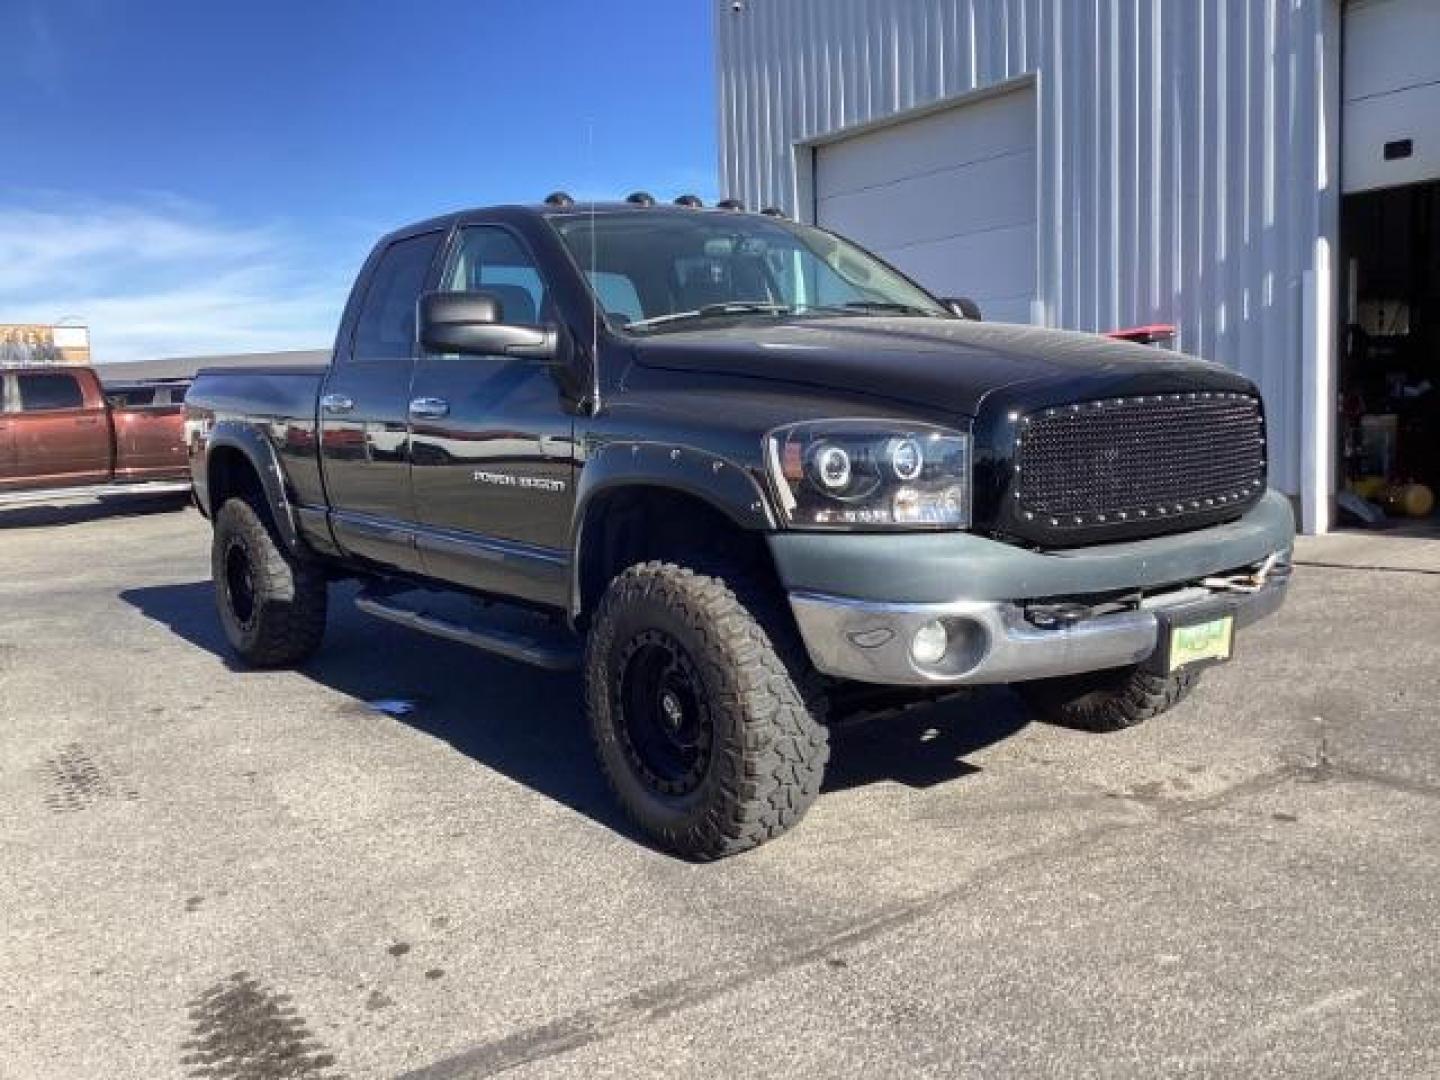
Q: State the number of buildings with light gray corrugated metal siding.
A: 1